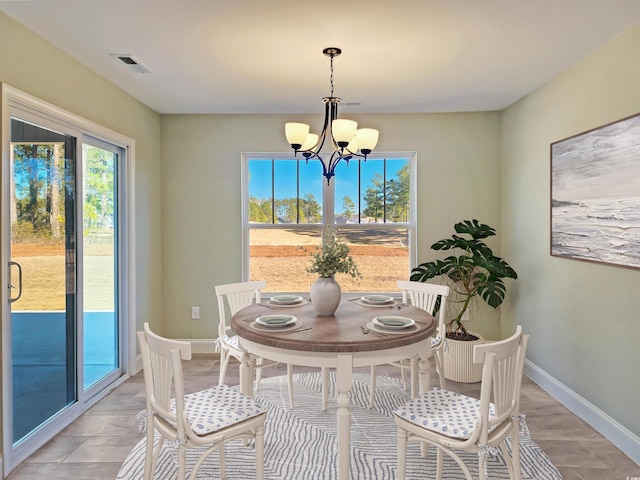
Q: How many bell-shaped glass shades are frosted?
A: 5